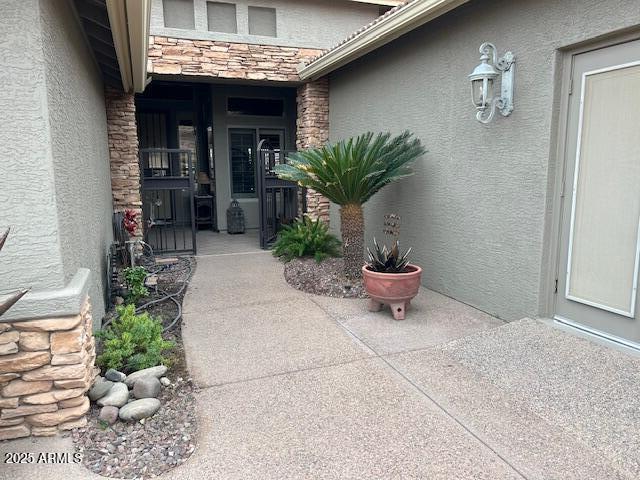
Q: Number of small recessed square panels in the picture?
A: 3